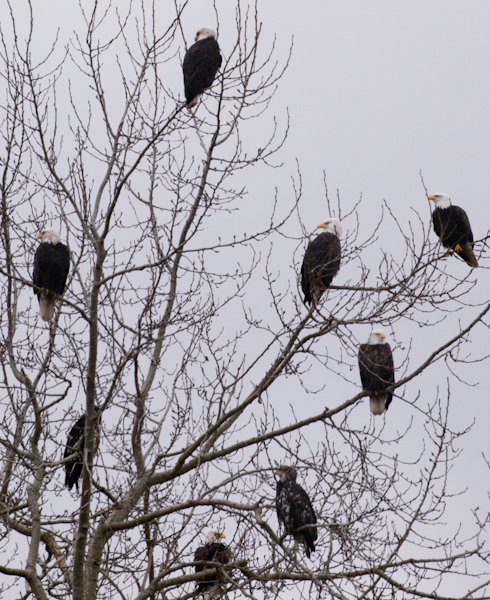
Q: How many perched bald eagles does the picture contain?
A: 8